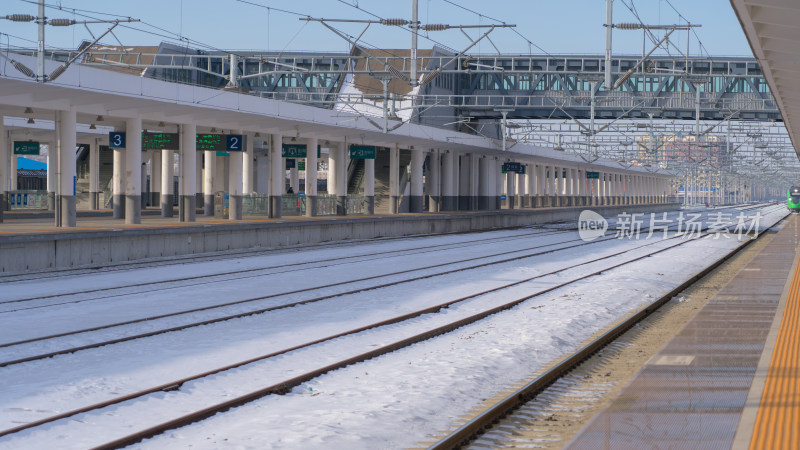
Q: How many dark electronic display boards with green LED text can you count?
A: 2